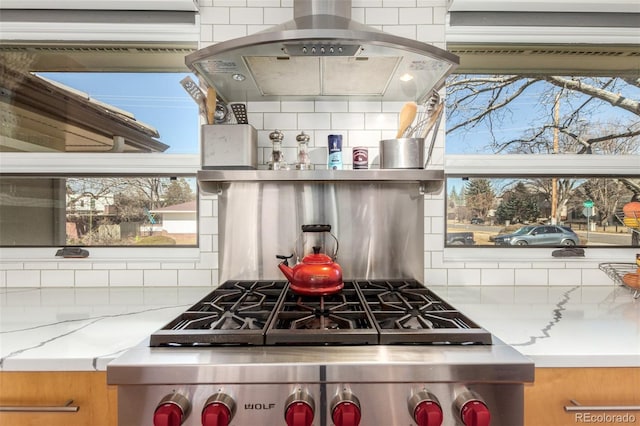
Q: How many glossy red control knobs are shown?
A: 6